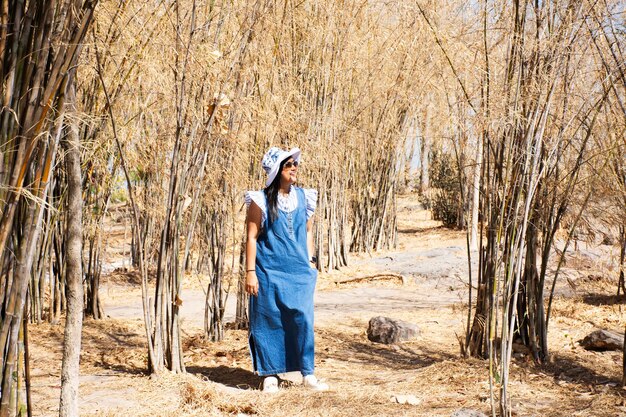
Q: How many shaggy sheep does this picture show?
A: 0